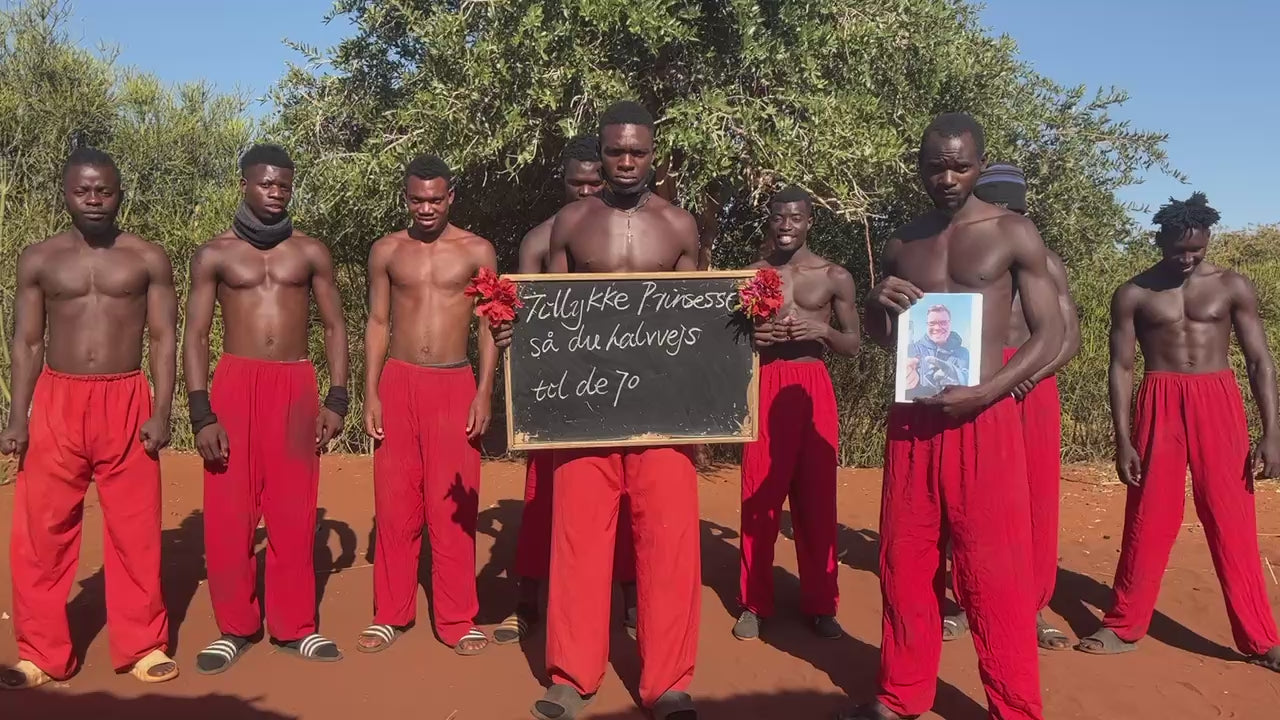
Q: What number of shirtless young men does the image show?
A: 9